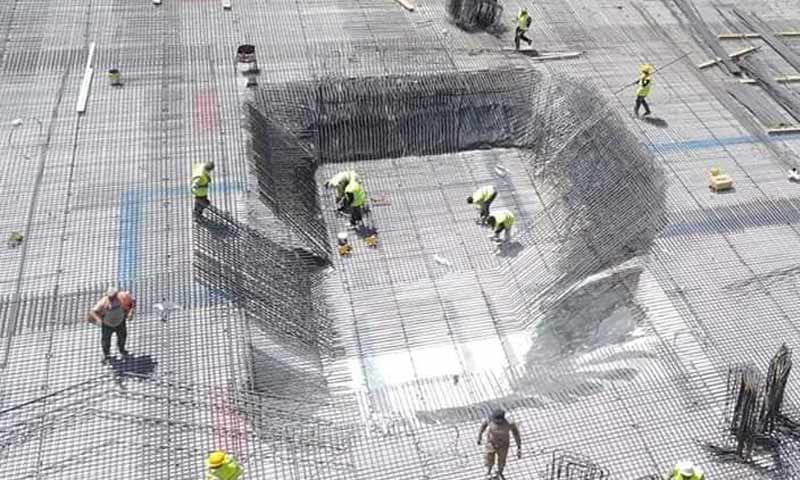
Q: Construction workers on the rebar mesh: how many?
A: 11